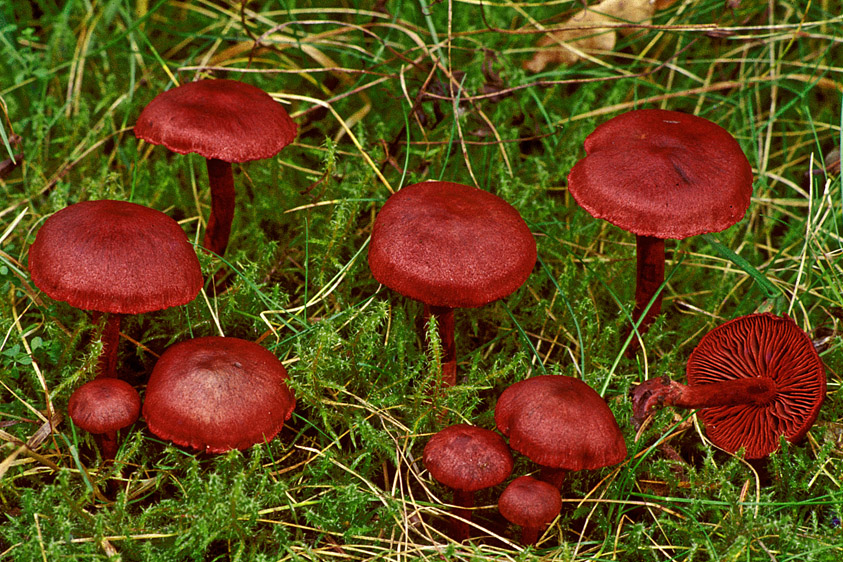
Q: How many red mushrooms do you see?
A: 10